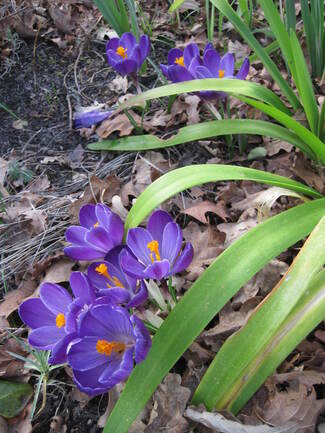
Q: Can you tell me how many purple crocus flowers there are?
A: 8